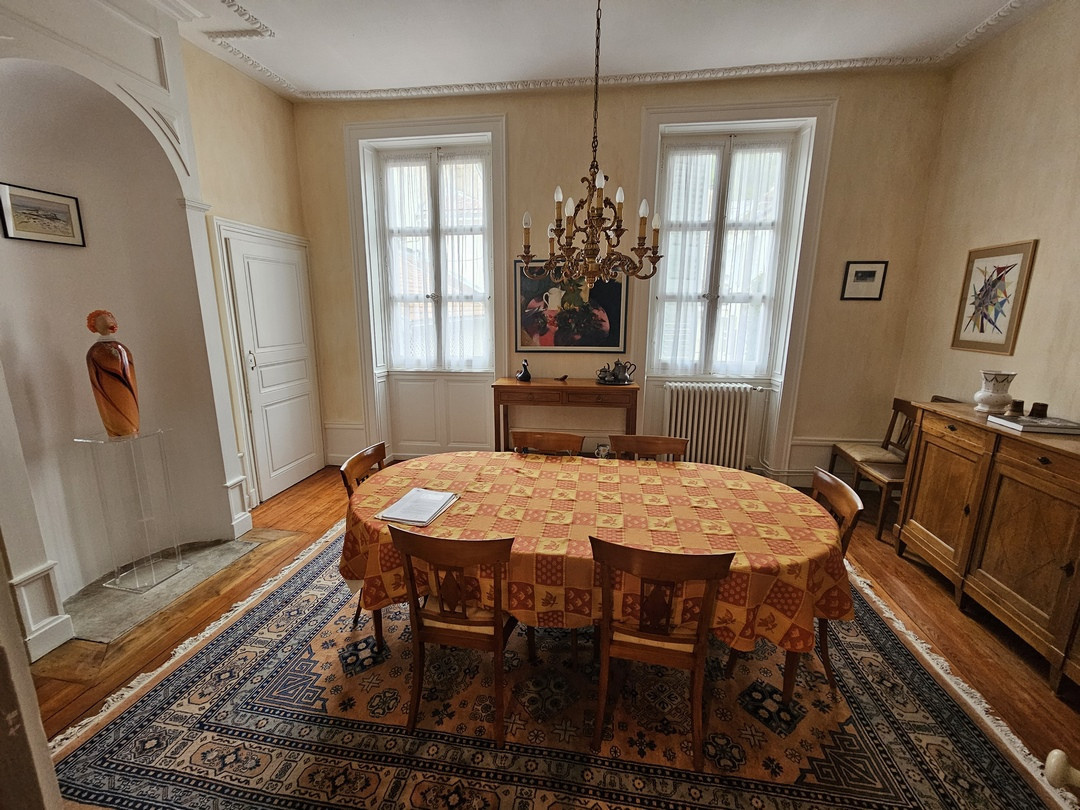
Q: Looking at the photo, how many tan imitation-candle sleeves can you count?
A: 9